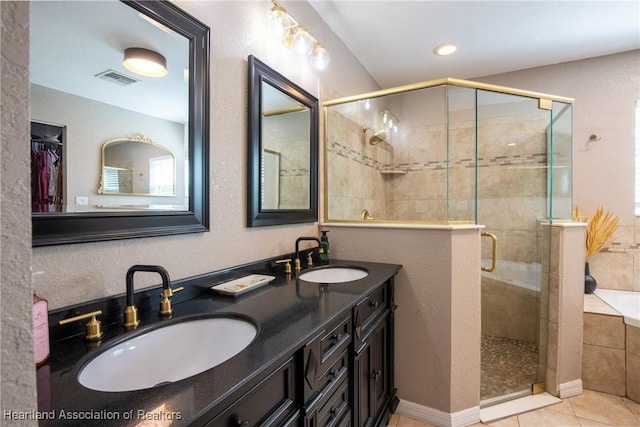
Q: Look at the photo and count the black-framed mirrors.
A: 2